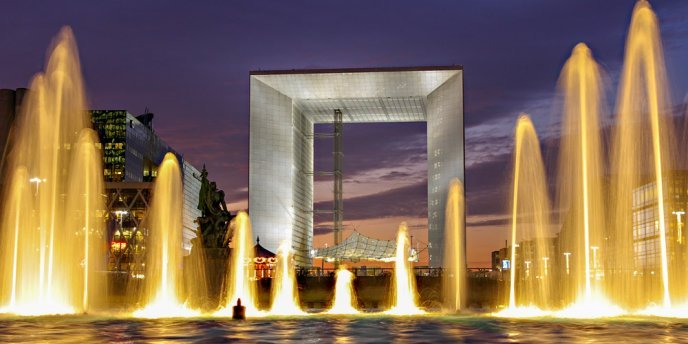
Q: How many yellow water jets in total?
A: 13